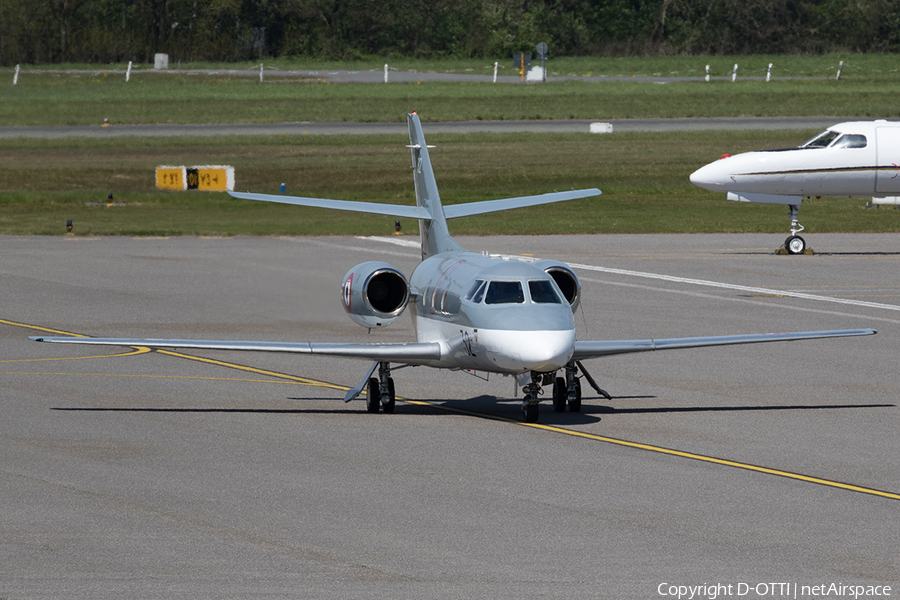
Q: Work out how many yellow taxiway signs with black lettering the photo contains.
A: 2